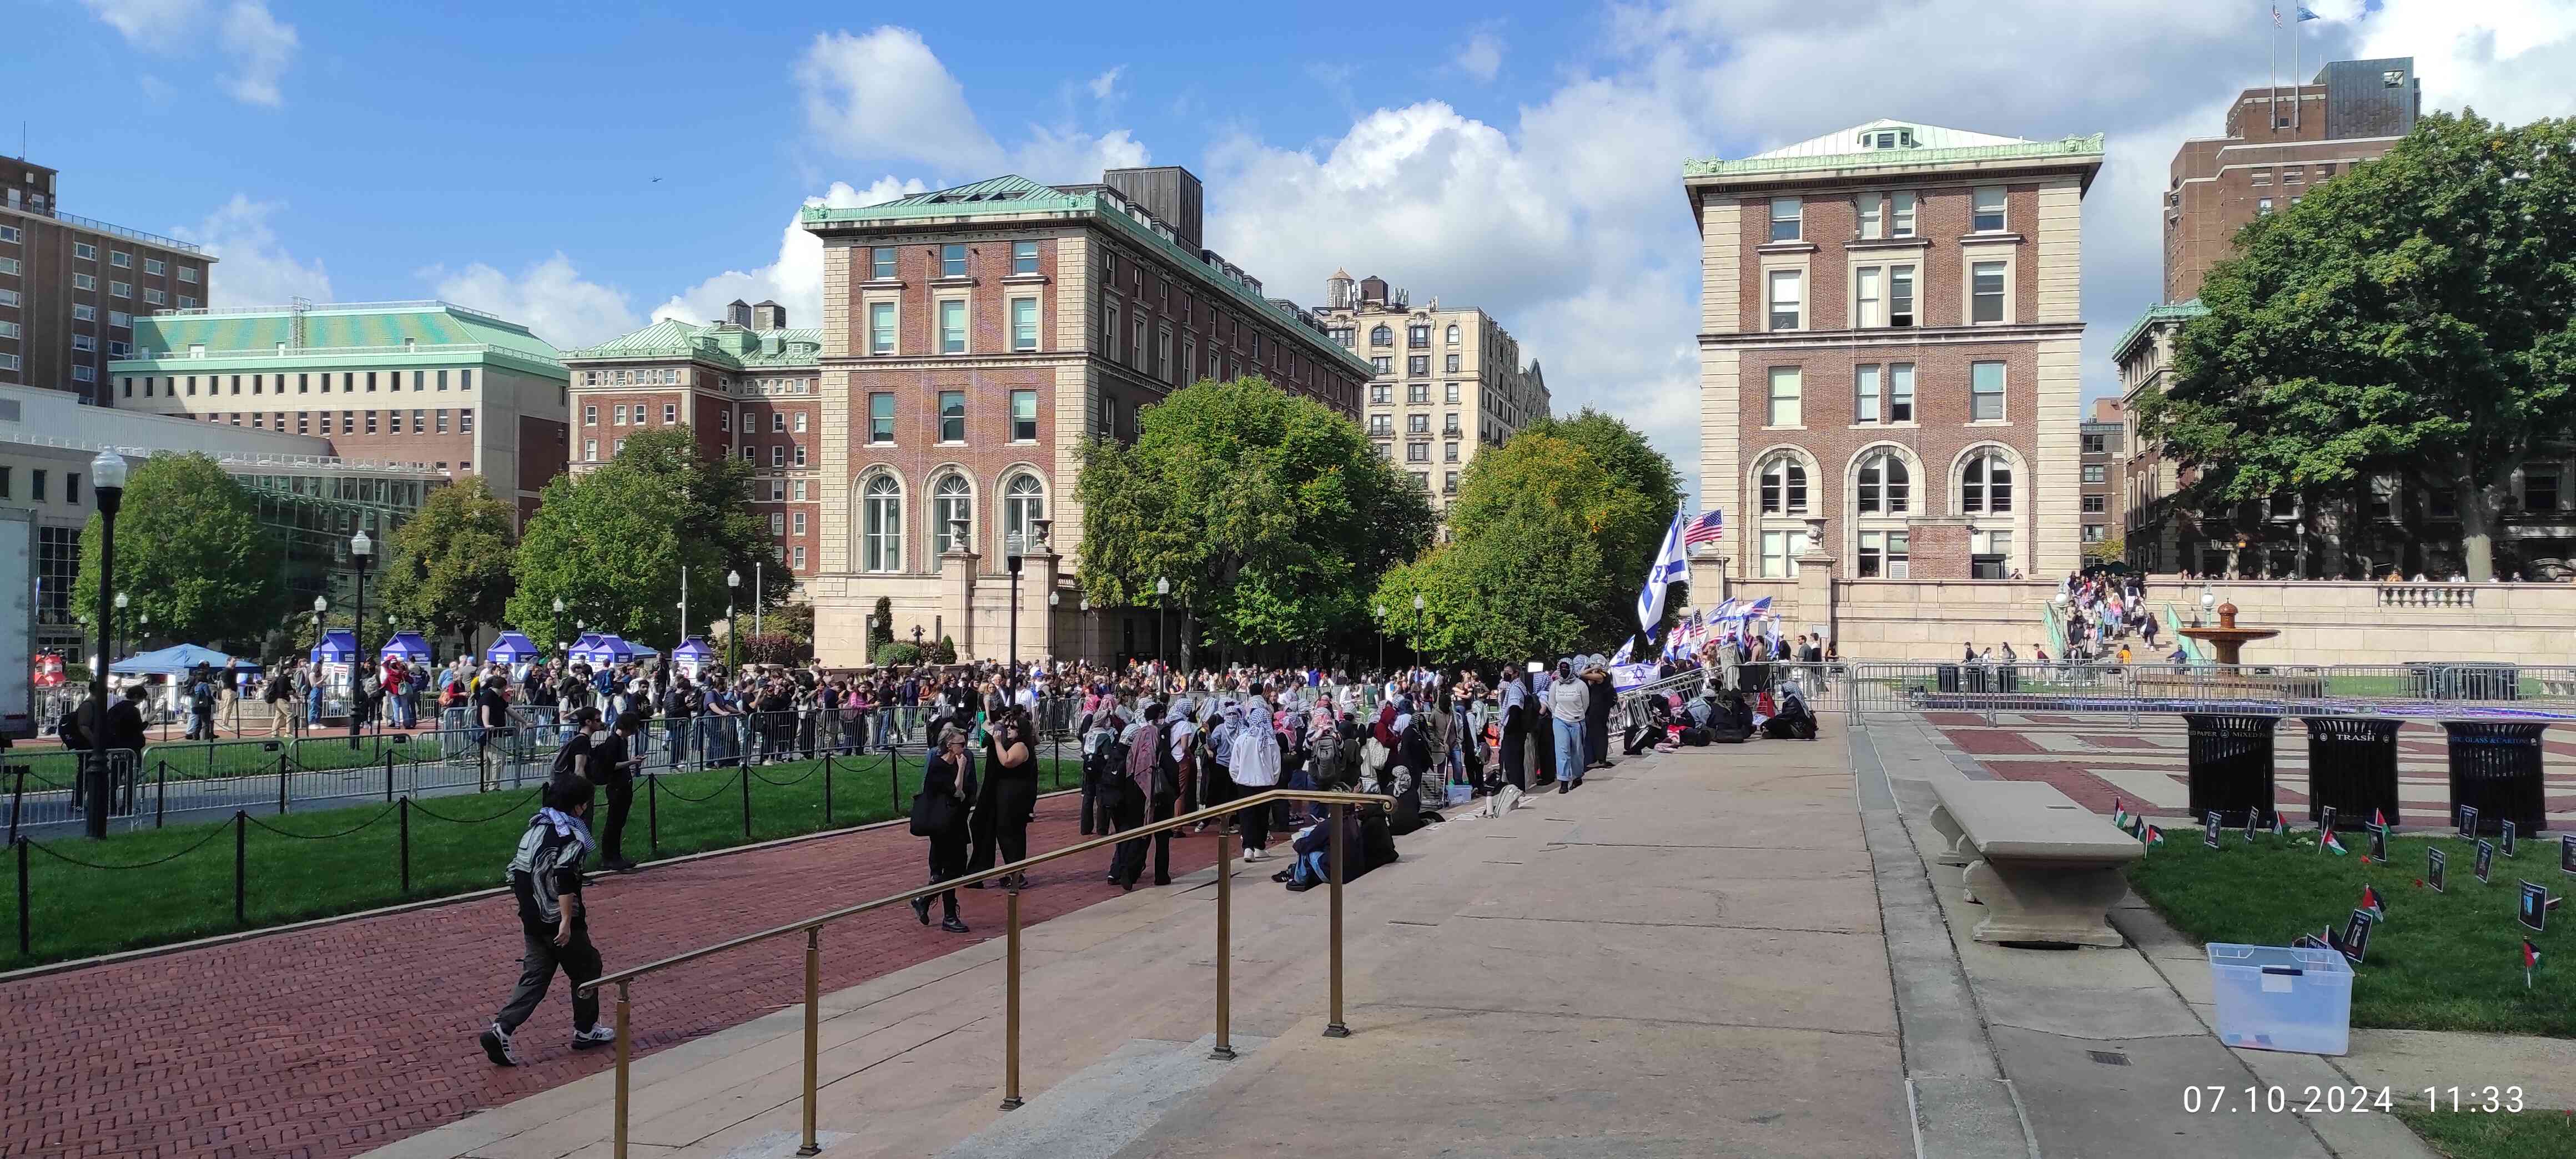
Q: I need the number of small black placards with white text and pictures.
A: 12